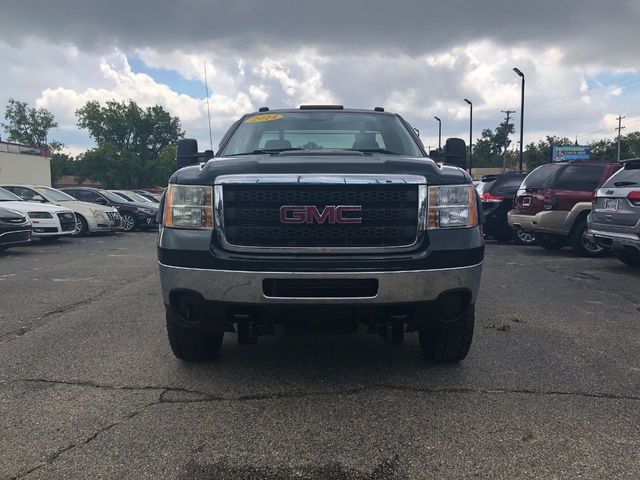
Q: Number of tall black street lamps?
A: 3